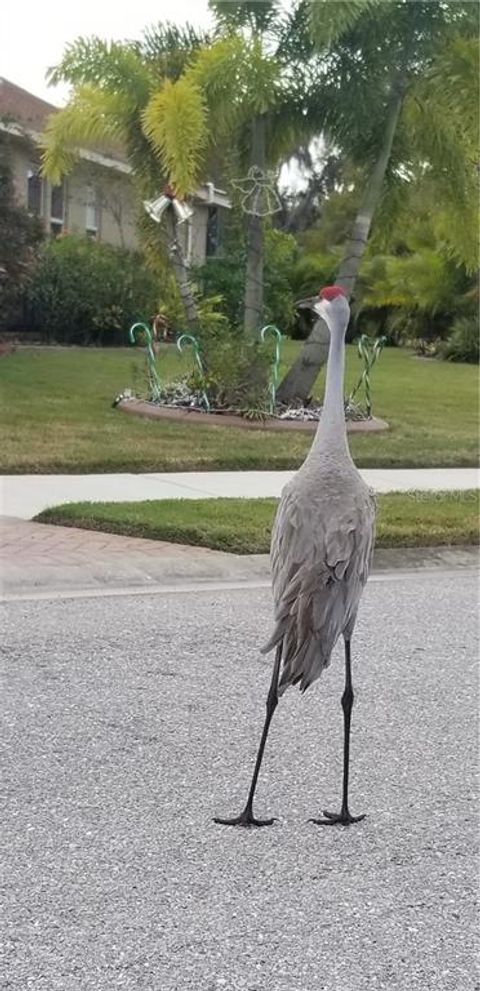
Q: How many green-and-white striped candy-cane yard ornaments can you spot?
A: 5